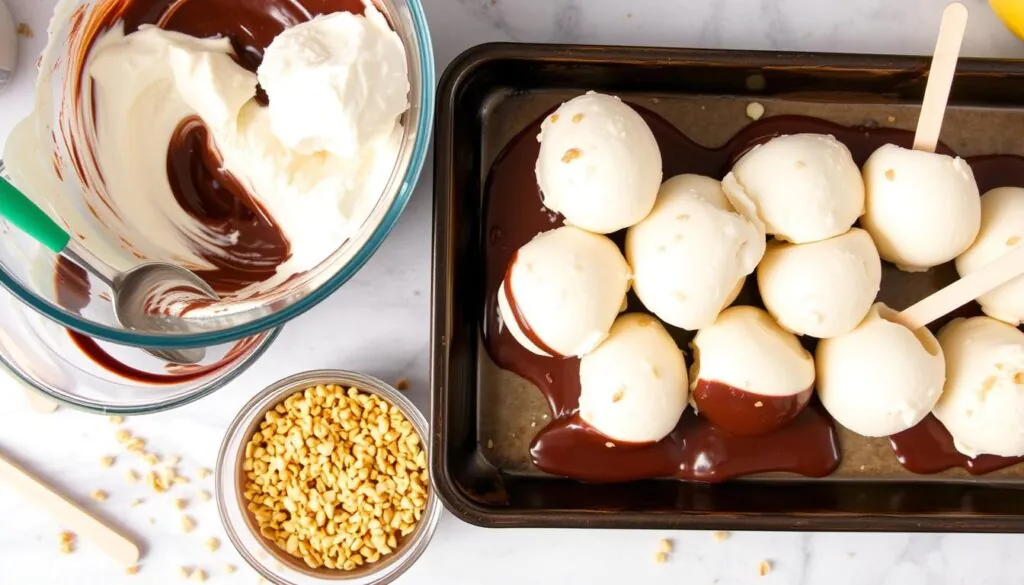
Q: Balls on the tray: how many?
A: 11